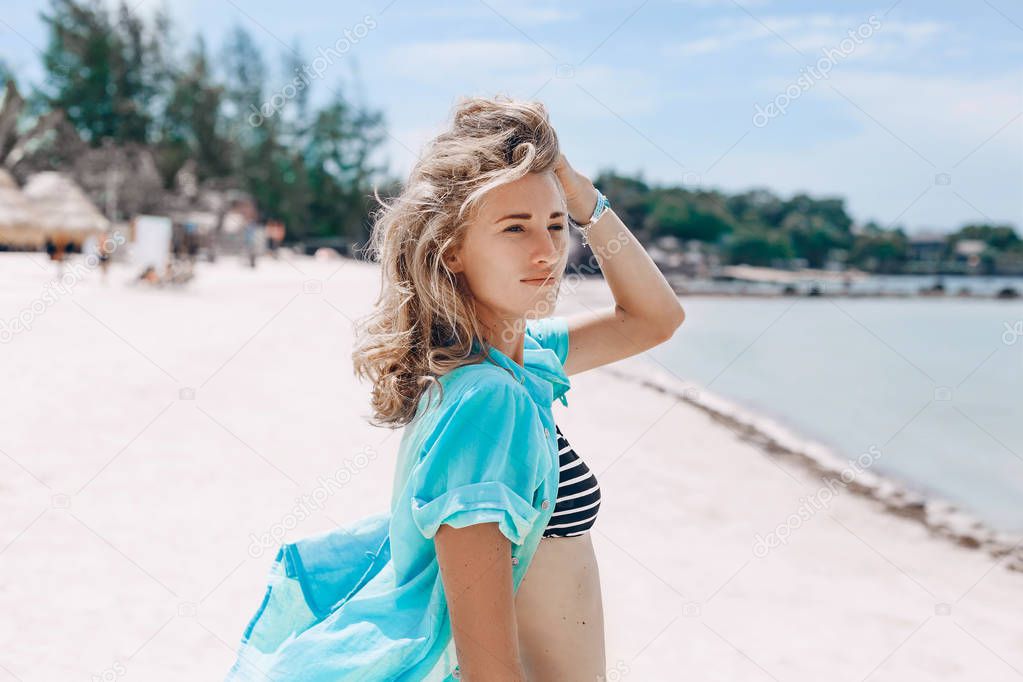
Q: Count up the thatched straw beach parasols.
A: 2